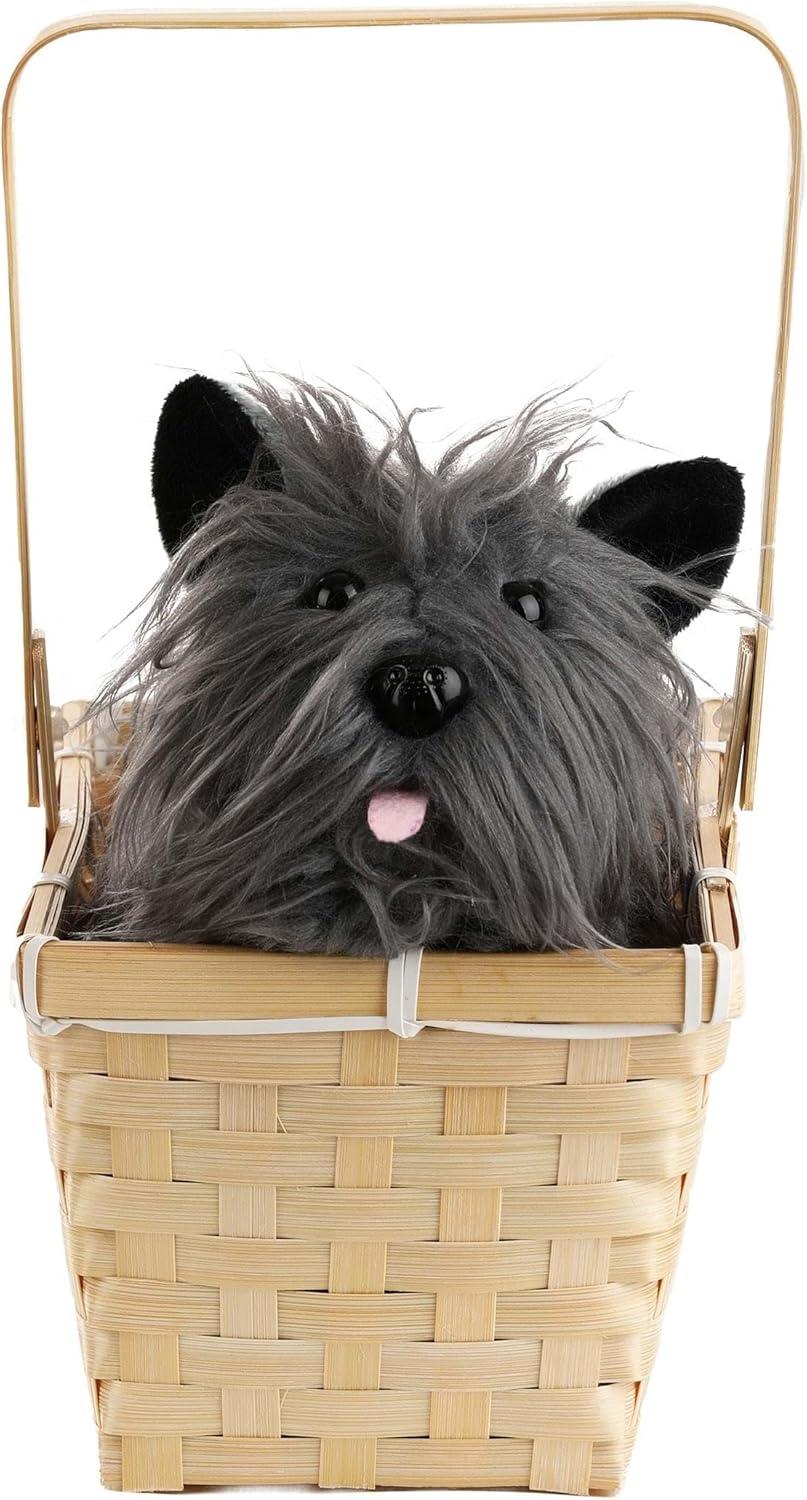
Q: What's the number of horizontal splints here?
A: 9